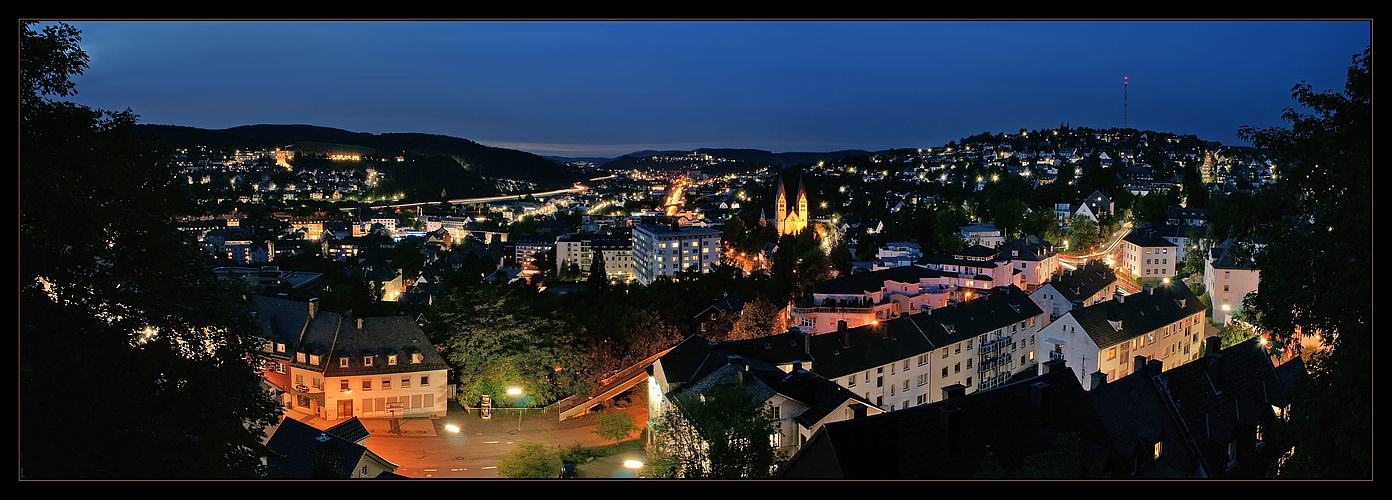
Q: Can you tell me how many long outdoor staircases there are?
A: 1